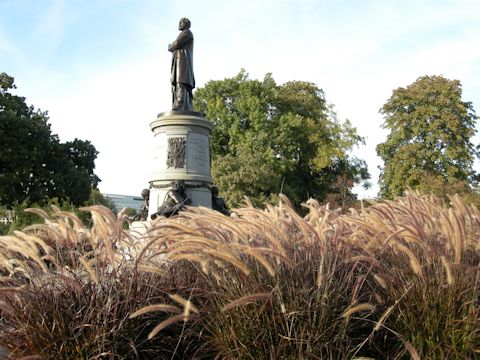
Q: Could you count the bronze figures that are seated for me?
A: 3